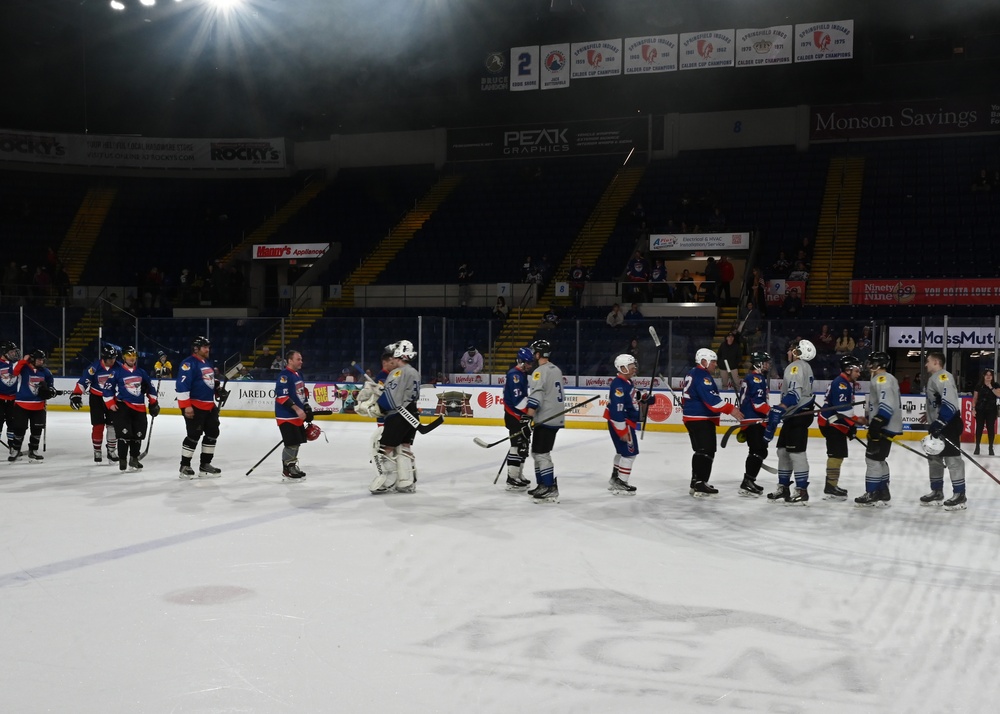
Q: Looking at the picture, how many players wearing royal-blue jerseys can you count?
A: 12